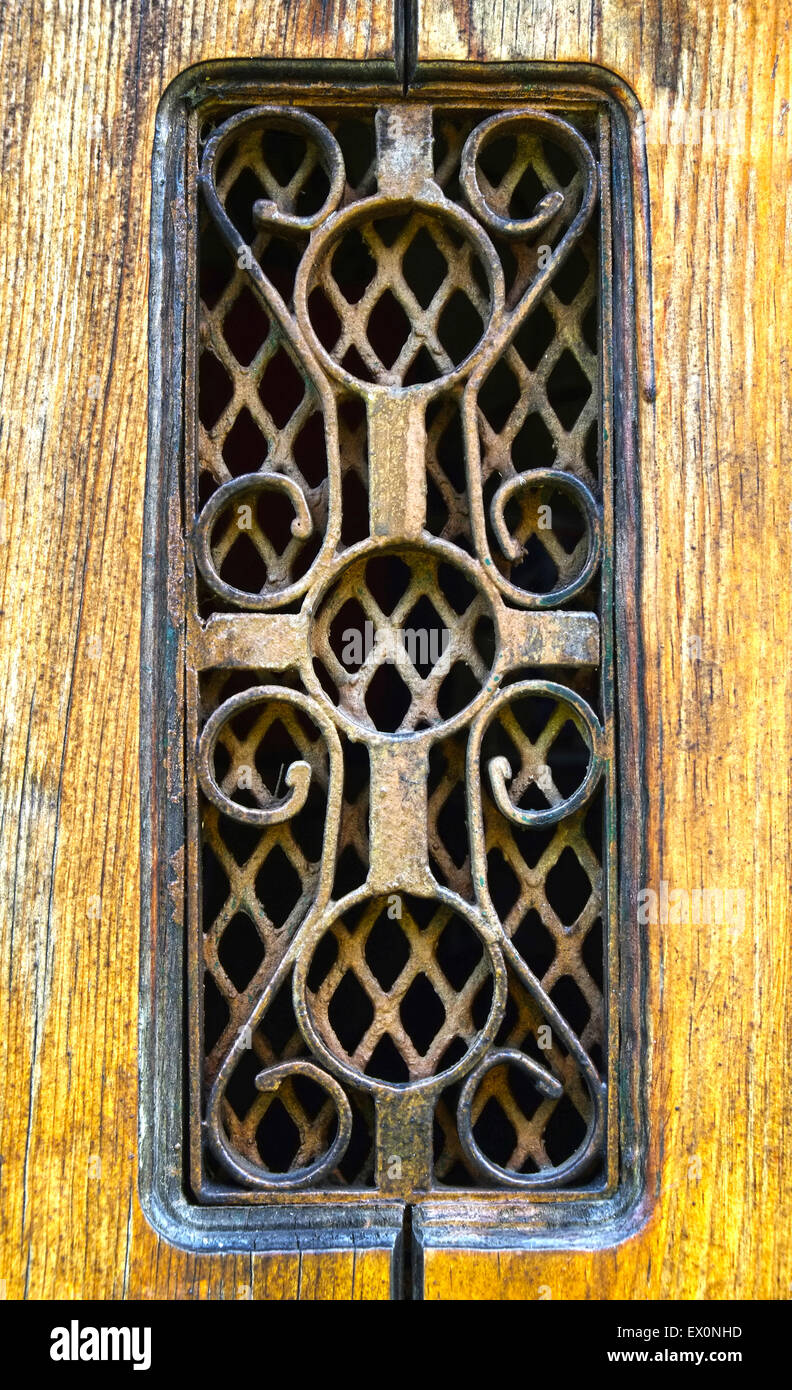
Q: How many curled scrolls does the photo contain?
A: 8